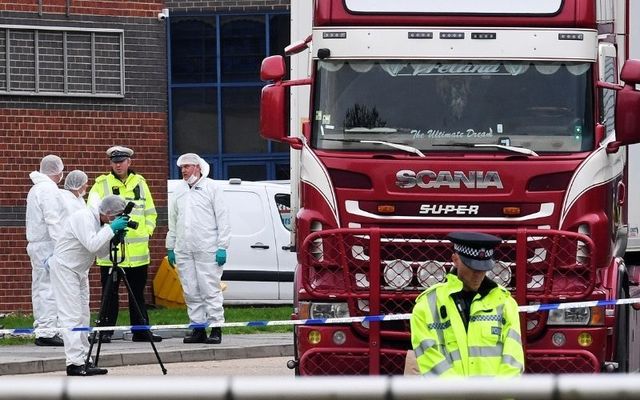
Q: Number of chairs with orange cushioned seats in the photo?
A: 0